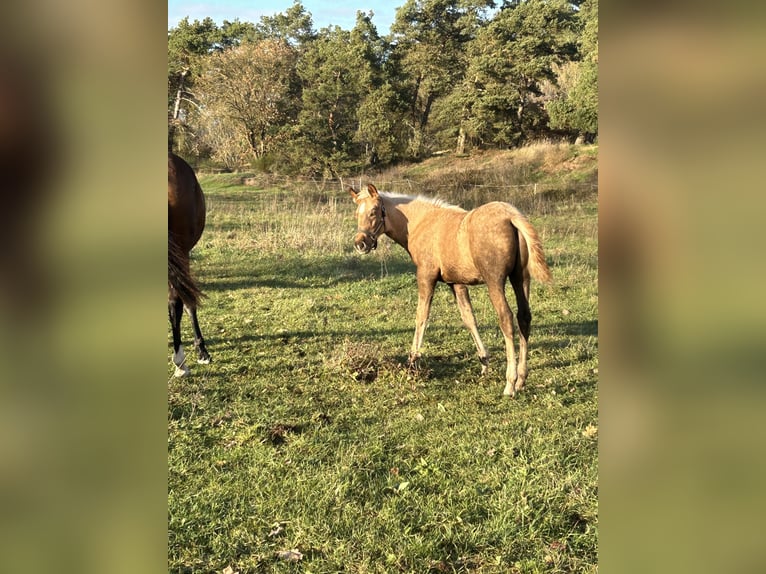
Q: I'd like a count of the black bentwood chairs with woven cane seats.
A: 0